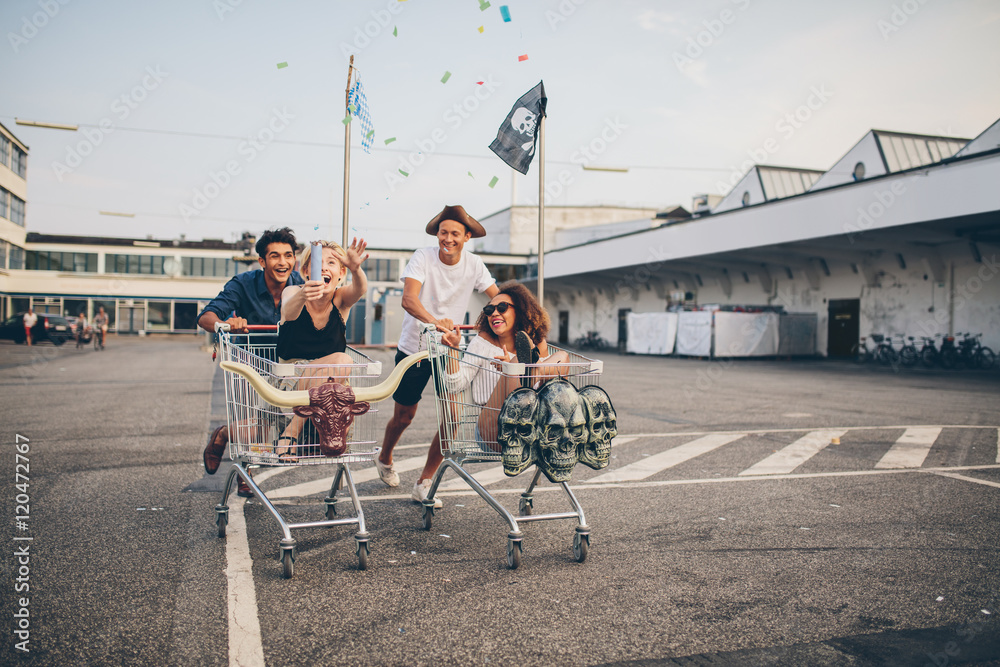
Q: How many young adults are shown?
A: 4